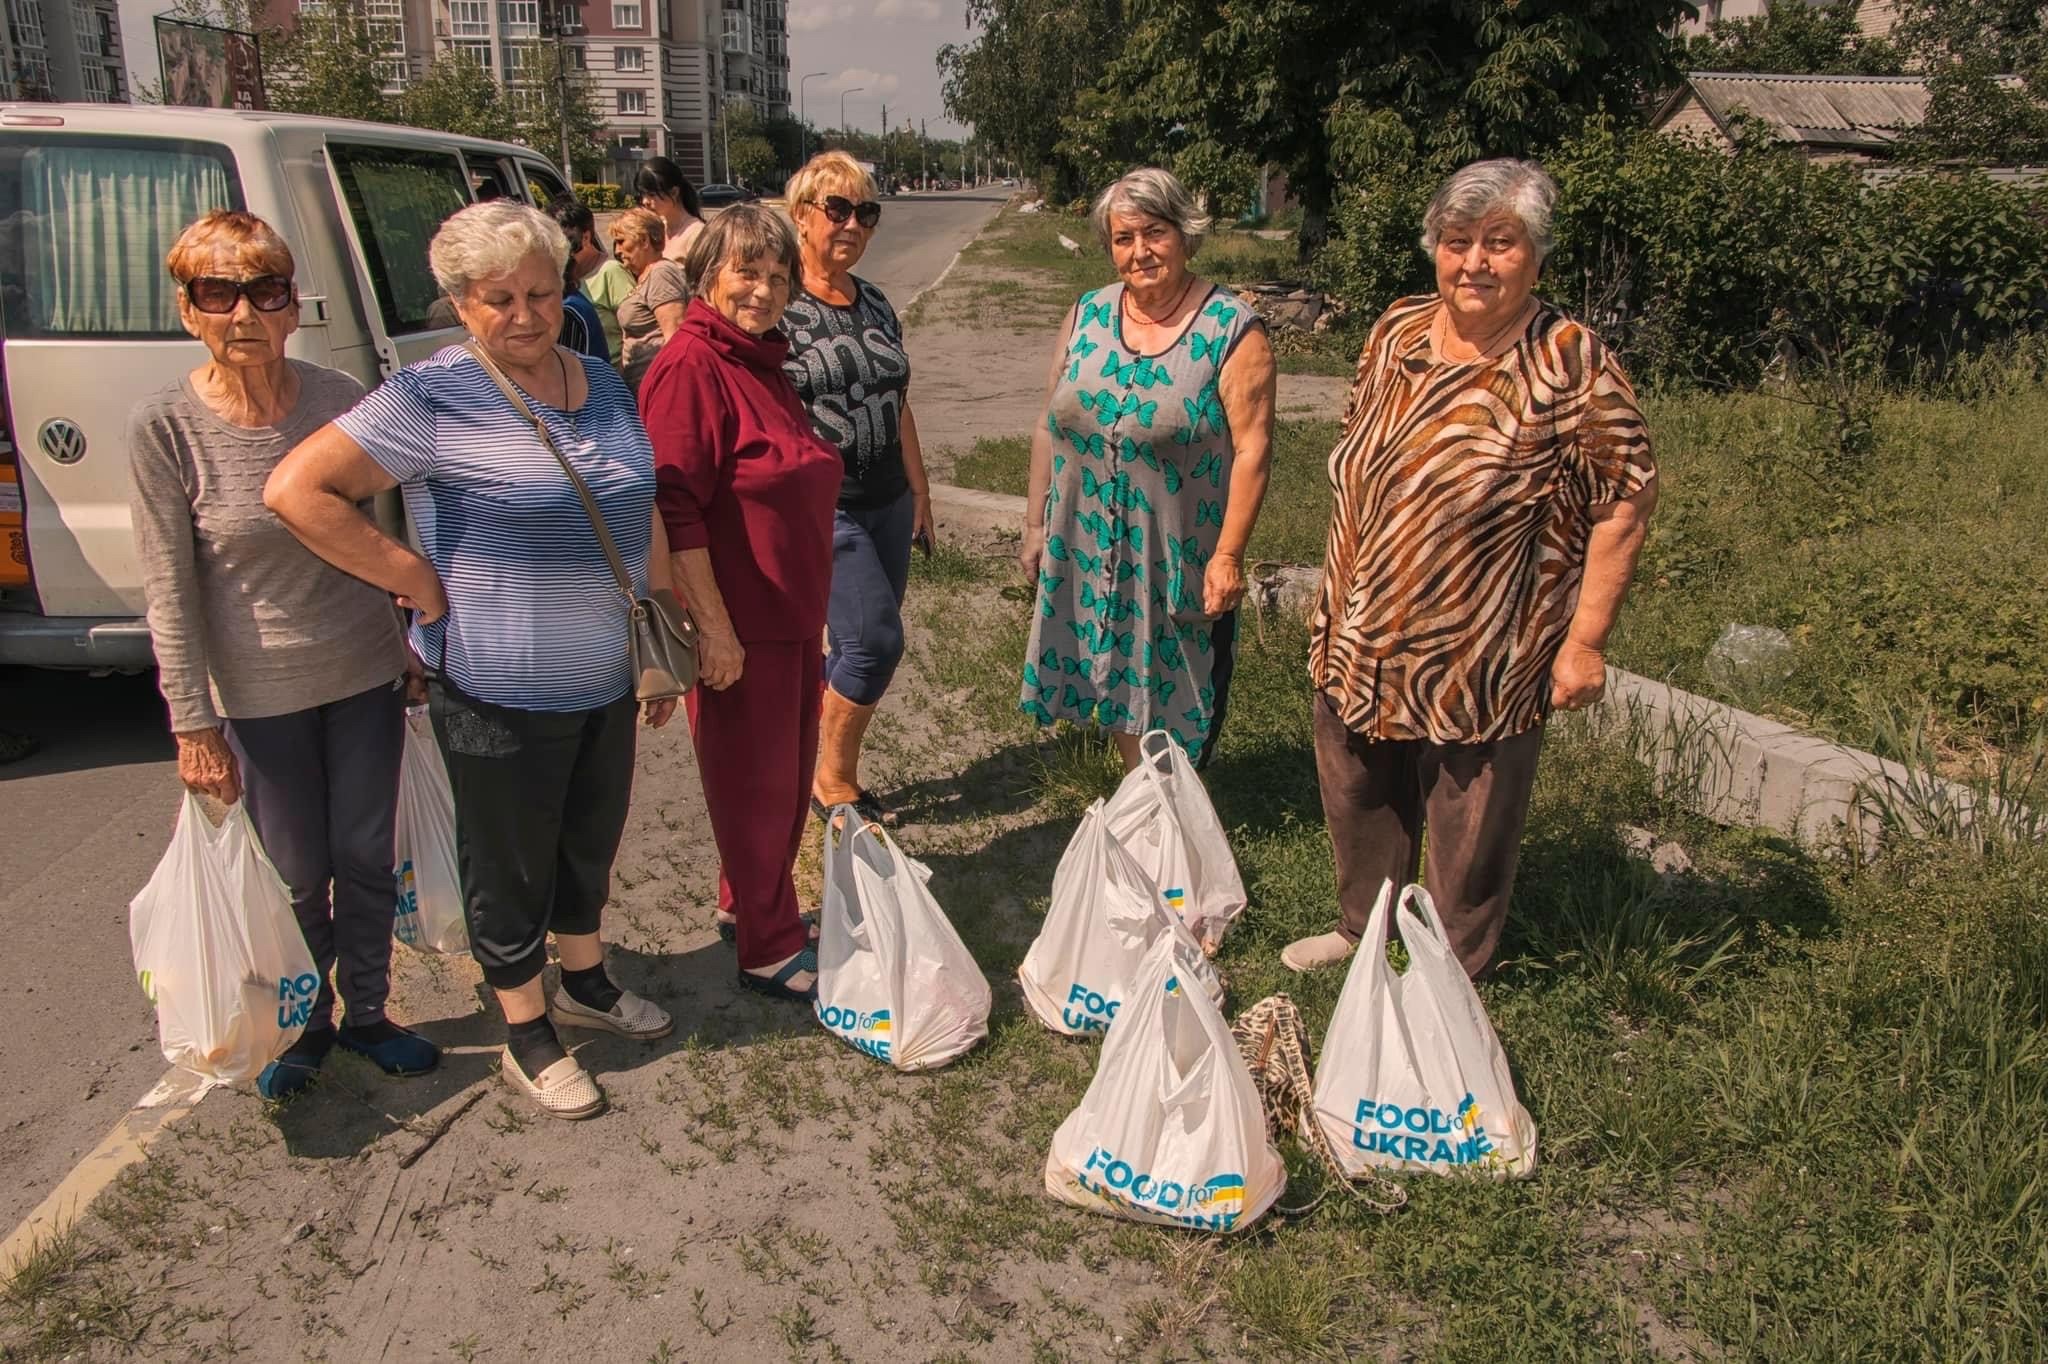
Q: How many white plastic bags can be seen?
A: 7